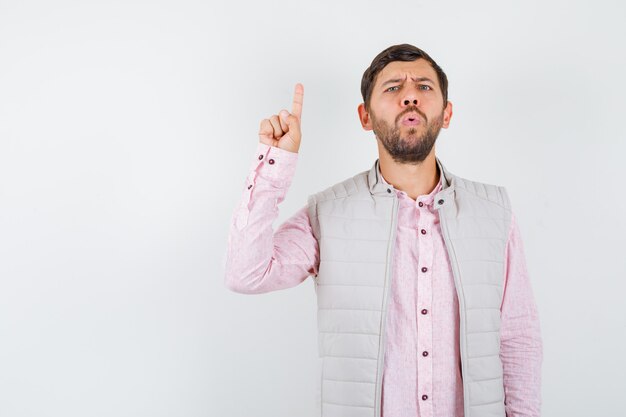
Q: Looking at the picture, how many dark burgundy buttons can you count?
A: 9